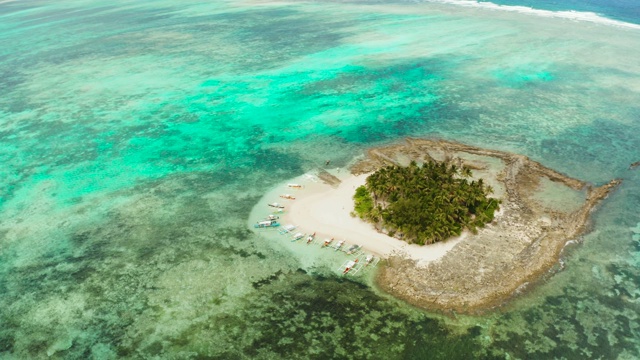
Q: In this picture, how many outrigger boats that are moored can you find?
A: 14